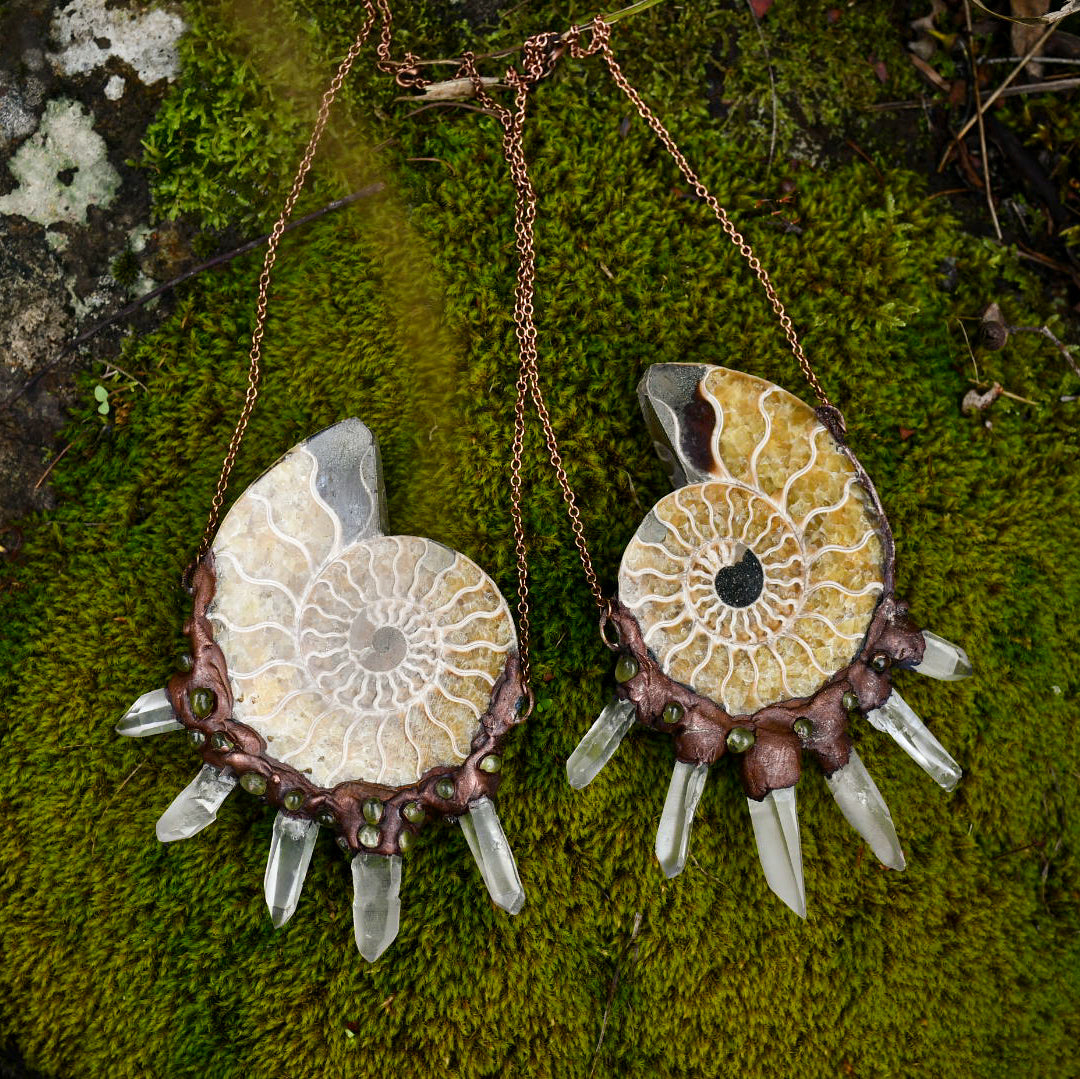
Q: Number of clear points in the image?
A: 11